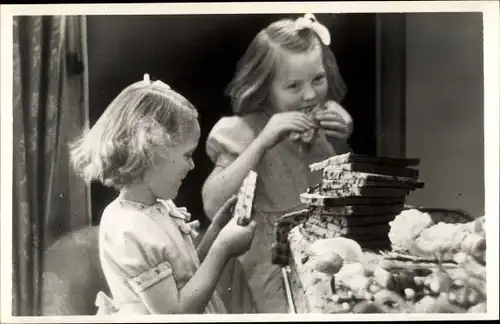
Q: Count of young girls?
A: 2